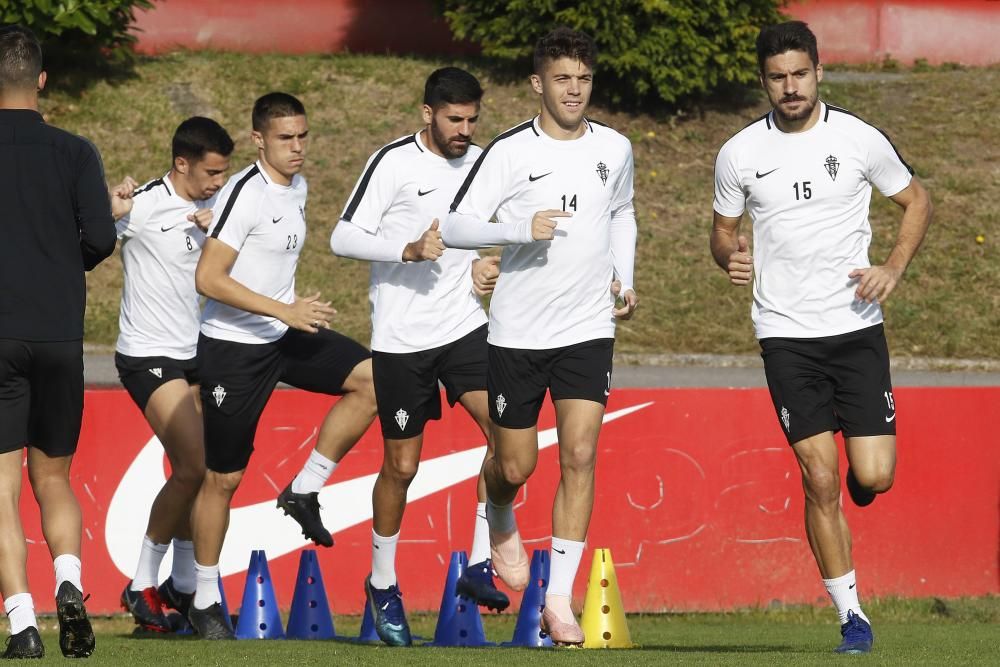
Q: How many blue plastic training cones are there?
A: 6